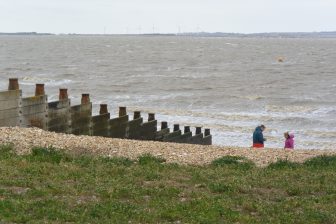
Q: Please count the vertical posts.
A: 13